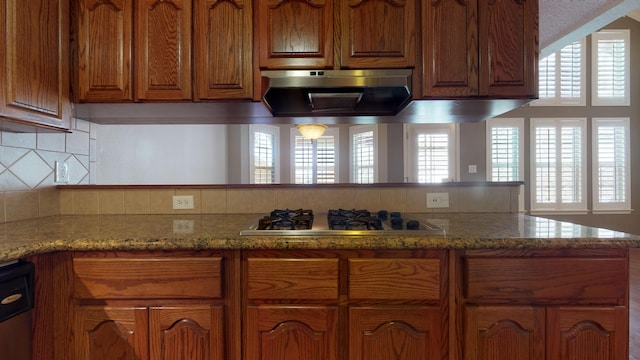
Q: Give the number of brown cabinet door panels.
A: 14